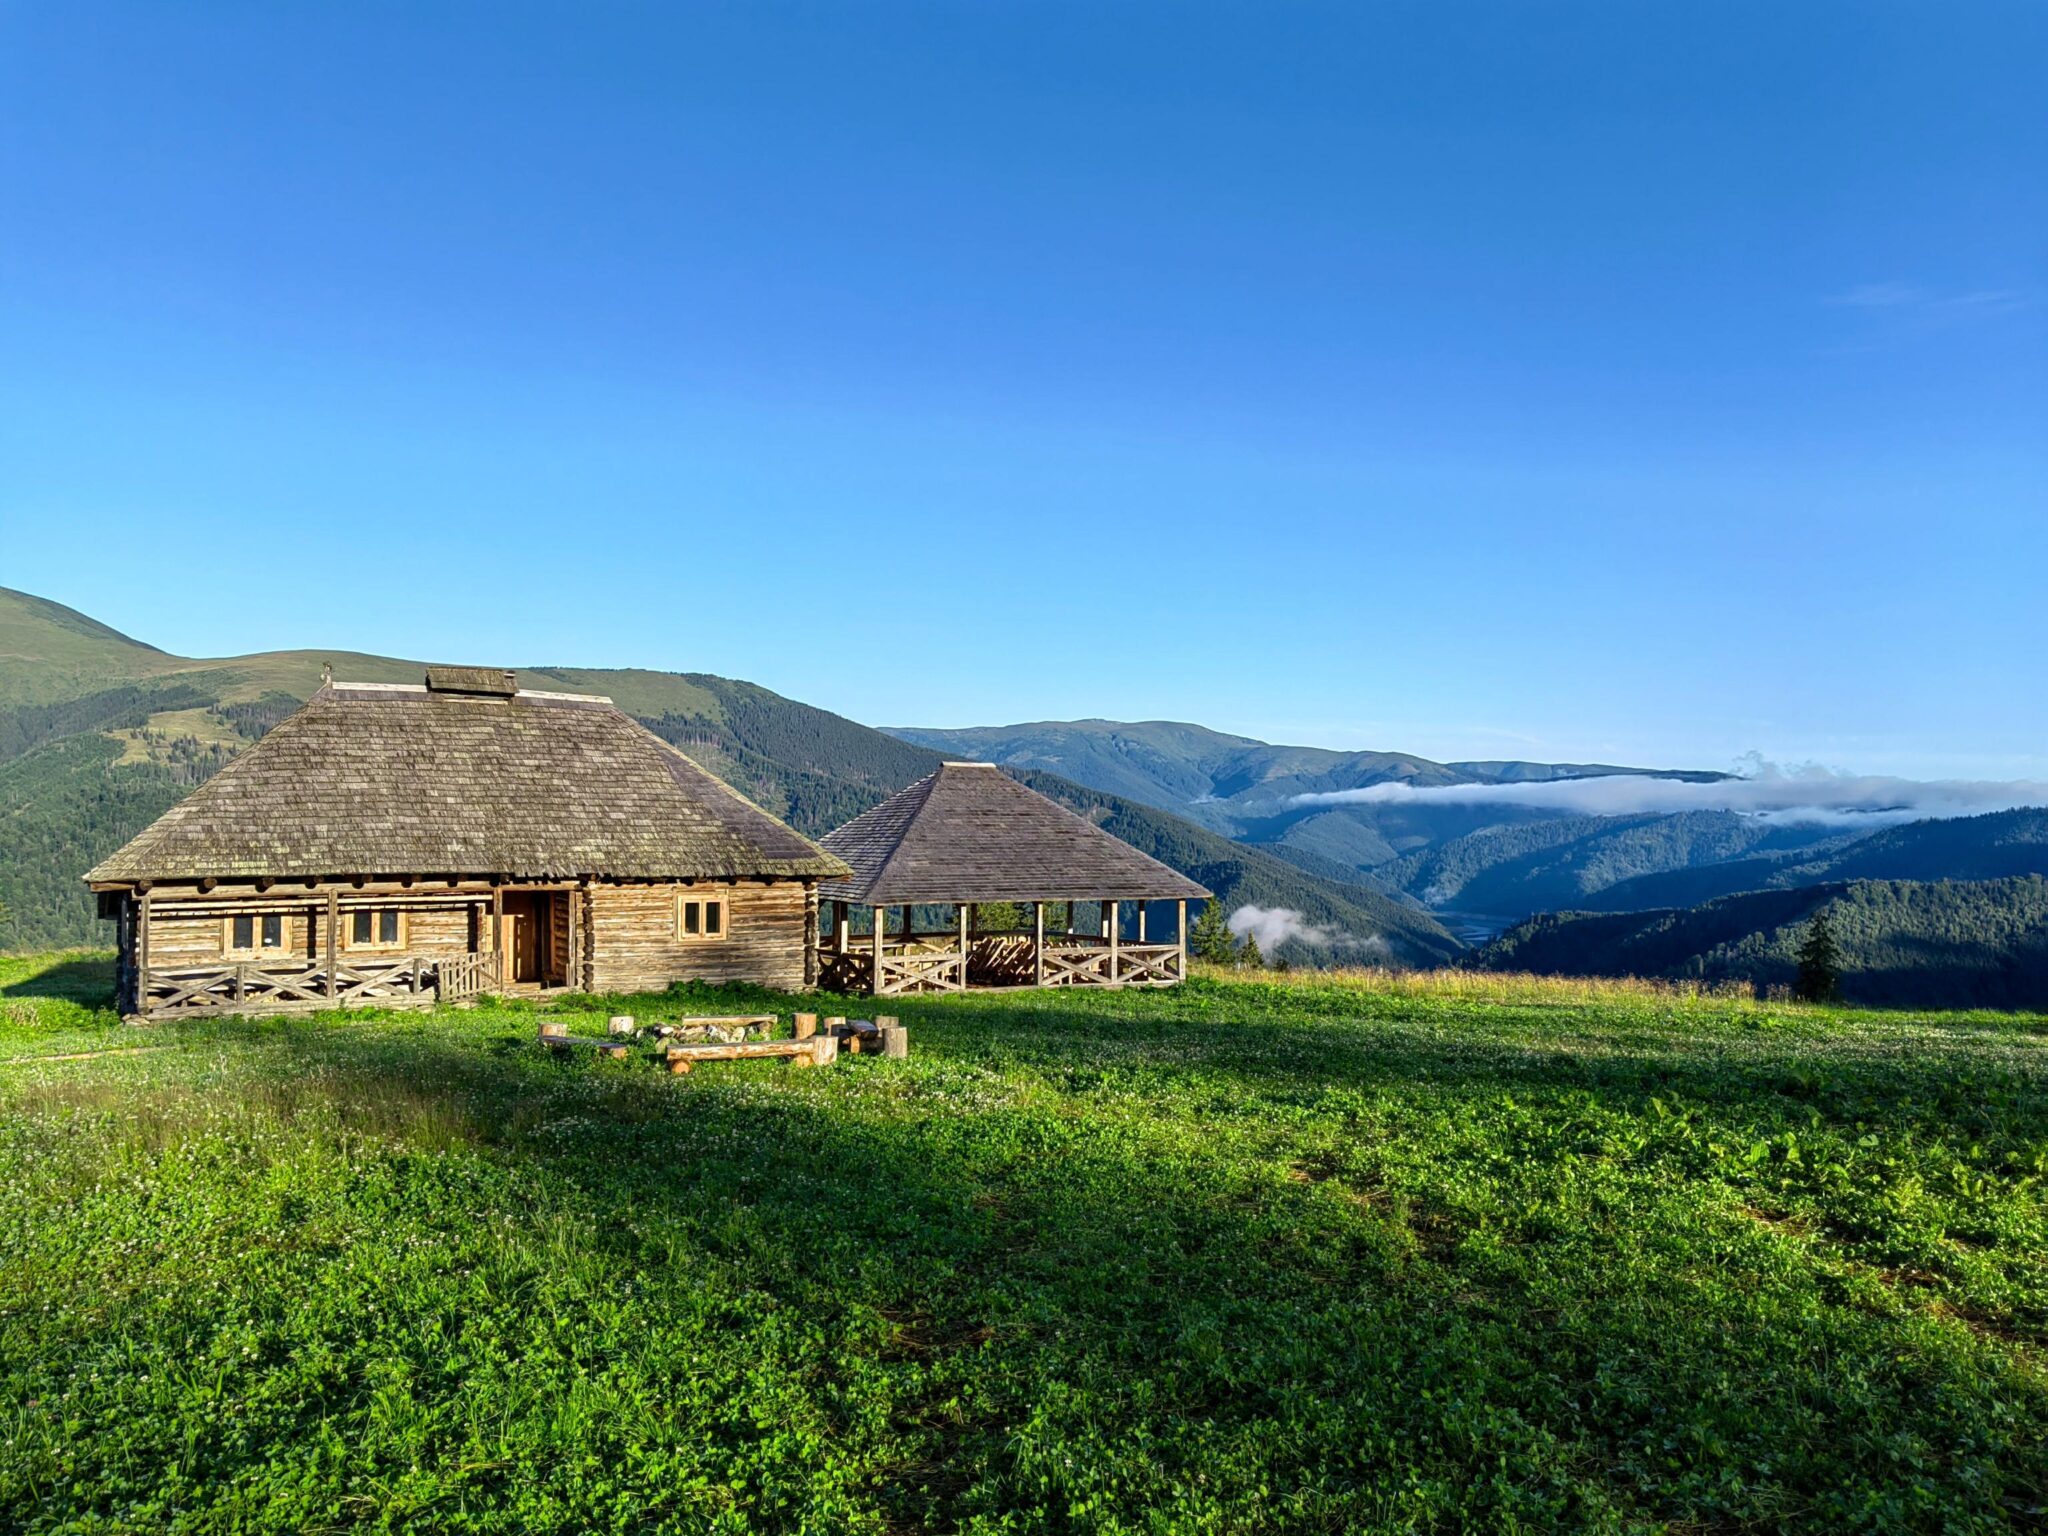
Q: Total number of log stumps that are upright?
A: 7